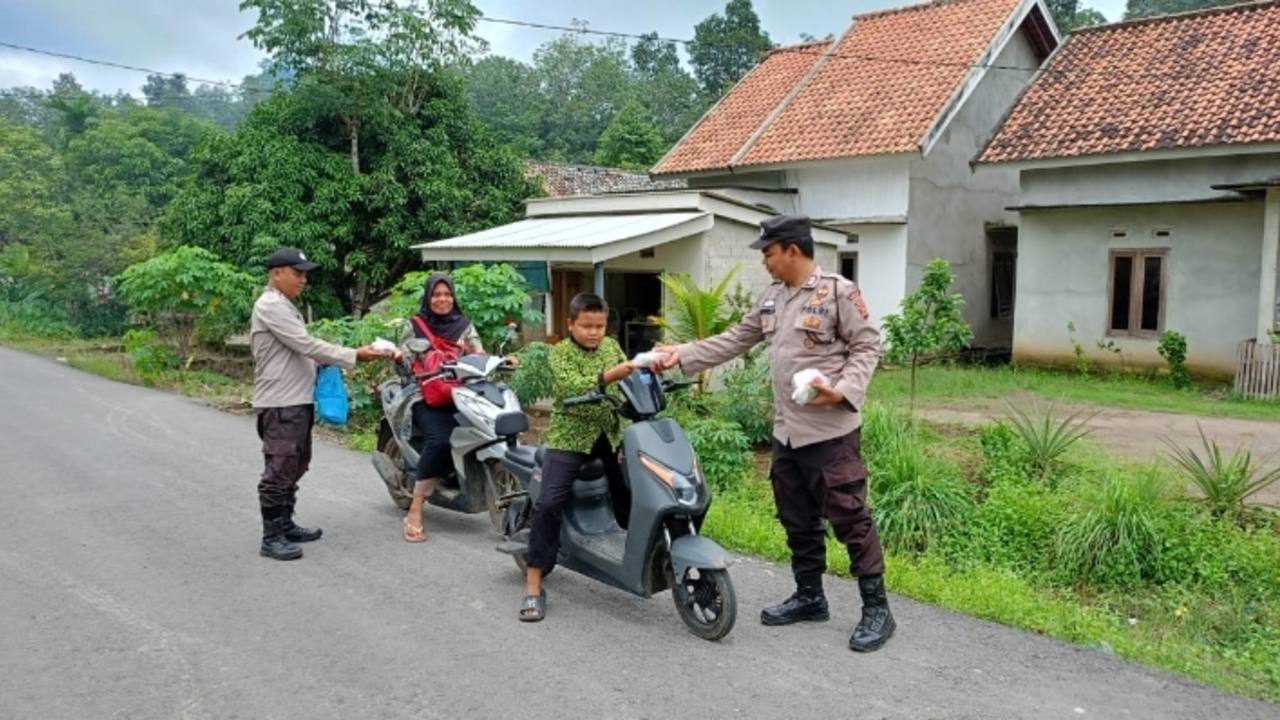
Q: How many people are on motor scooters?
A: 2